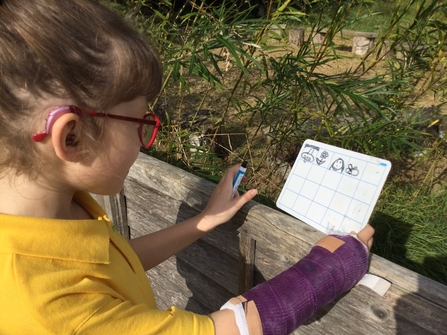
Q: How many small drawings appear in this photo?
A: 4